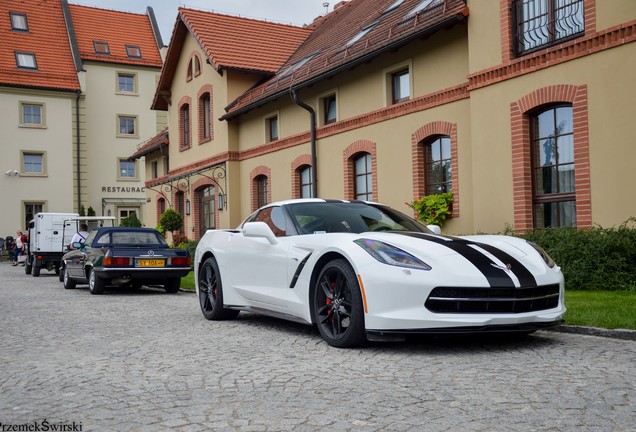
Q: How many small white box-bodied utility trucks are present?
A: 1